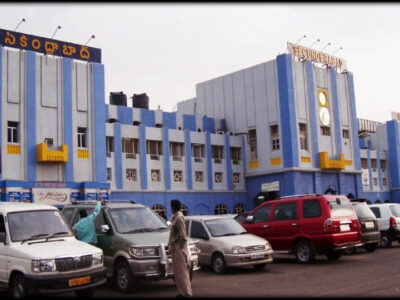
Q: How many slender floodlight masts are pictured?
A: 7